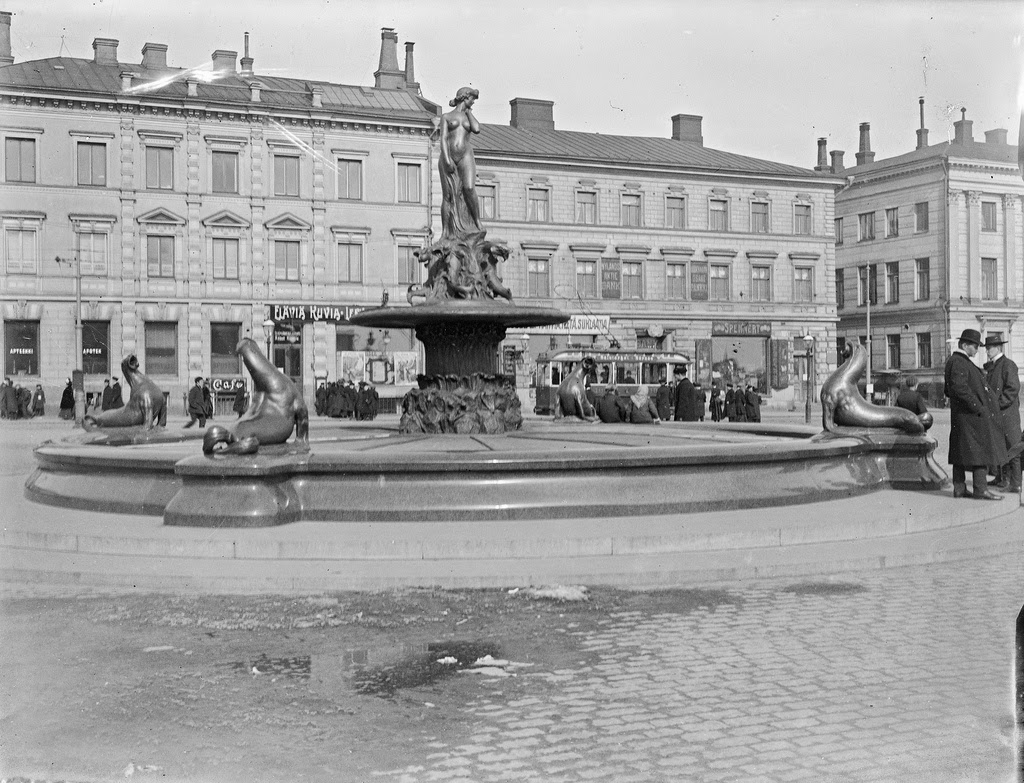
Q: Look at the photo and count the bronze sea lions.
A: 4